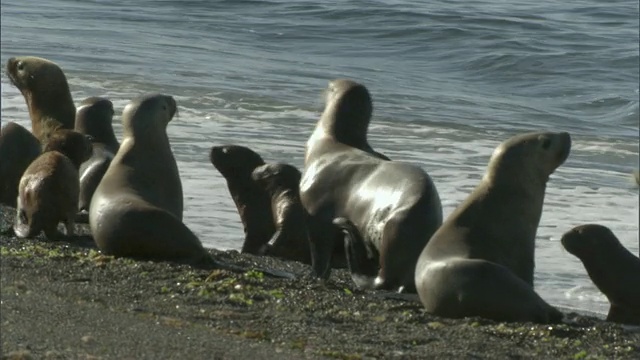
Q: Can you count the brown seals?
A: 2